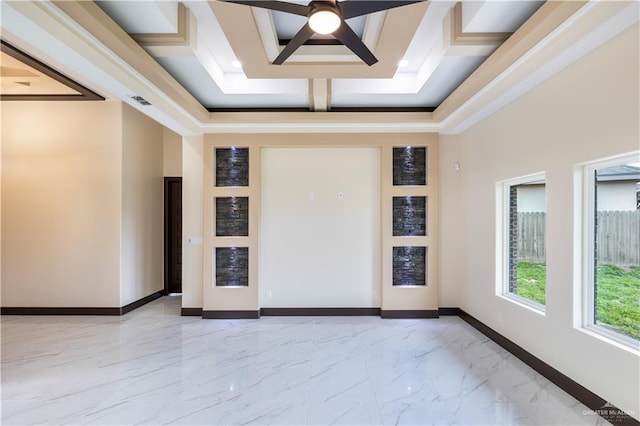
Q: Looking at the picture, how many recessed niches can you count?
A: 6